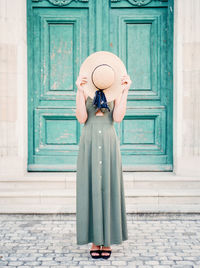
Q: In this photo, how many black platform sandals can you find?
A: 2